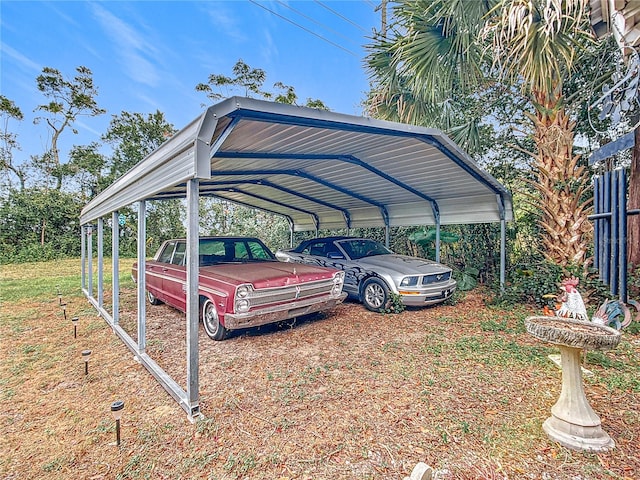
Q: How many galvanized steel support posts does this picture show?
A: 12